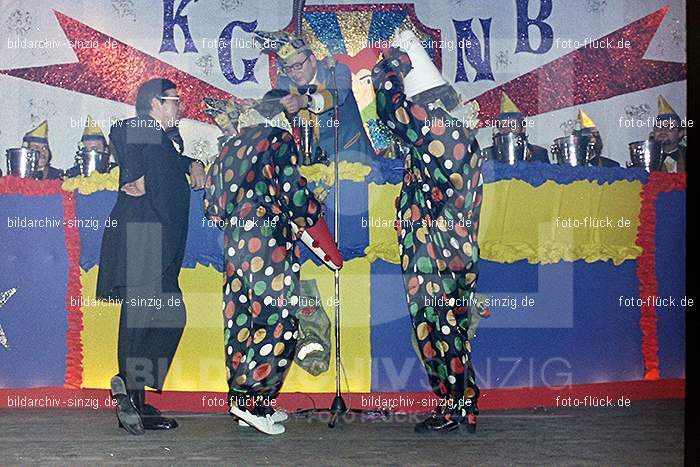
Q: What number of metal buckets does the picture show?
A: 5